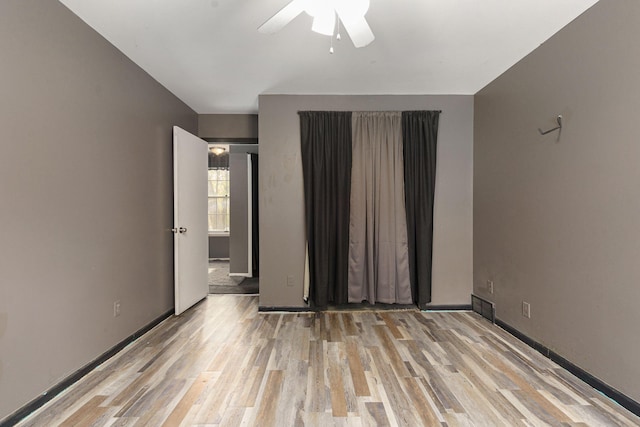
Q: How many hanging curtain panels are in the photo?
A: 3